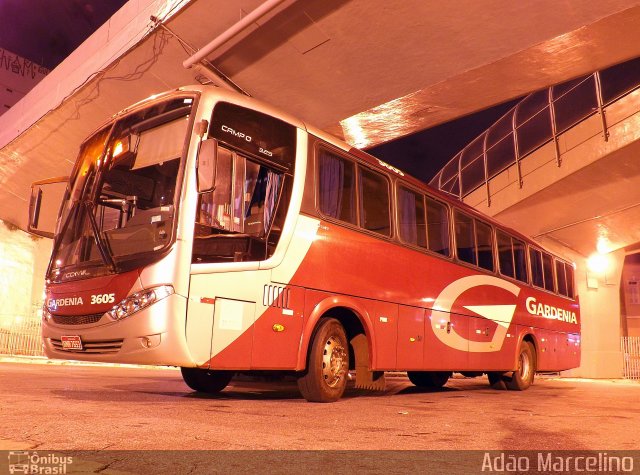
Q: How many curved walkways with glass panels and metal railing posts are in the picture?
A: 1